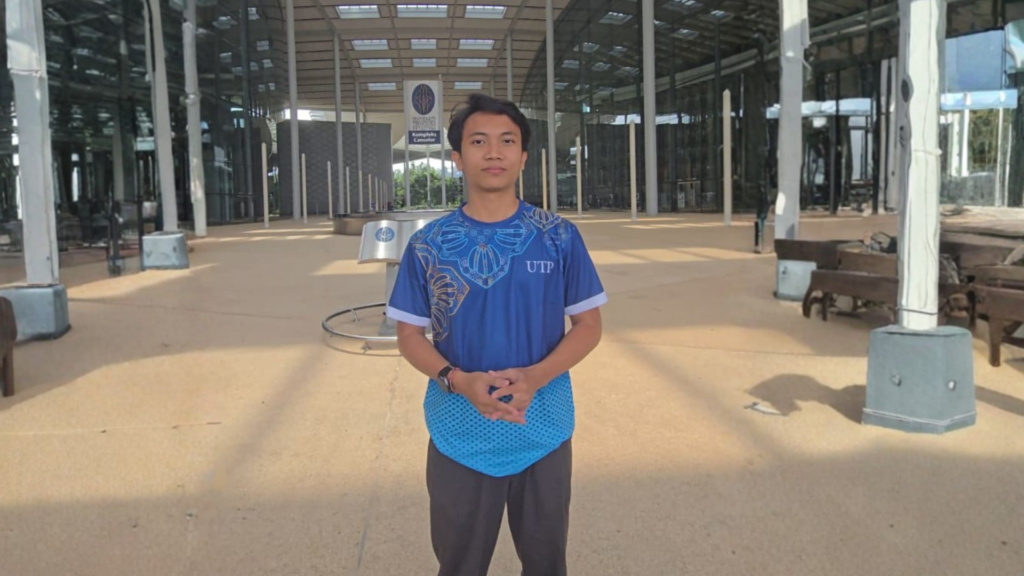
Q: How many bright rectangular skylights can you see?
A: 11